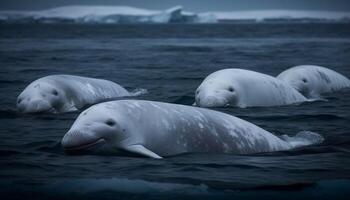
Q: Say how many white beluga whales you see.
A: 4